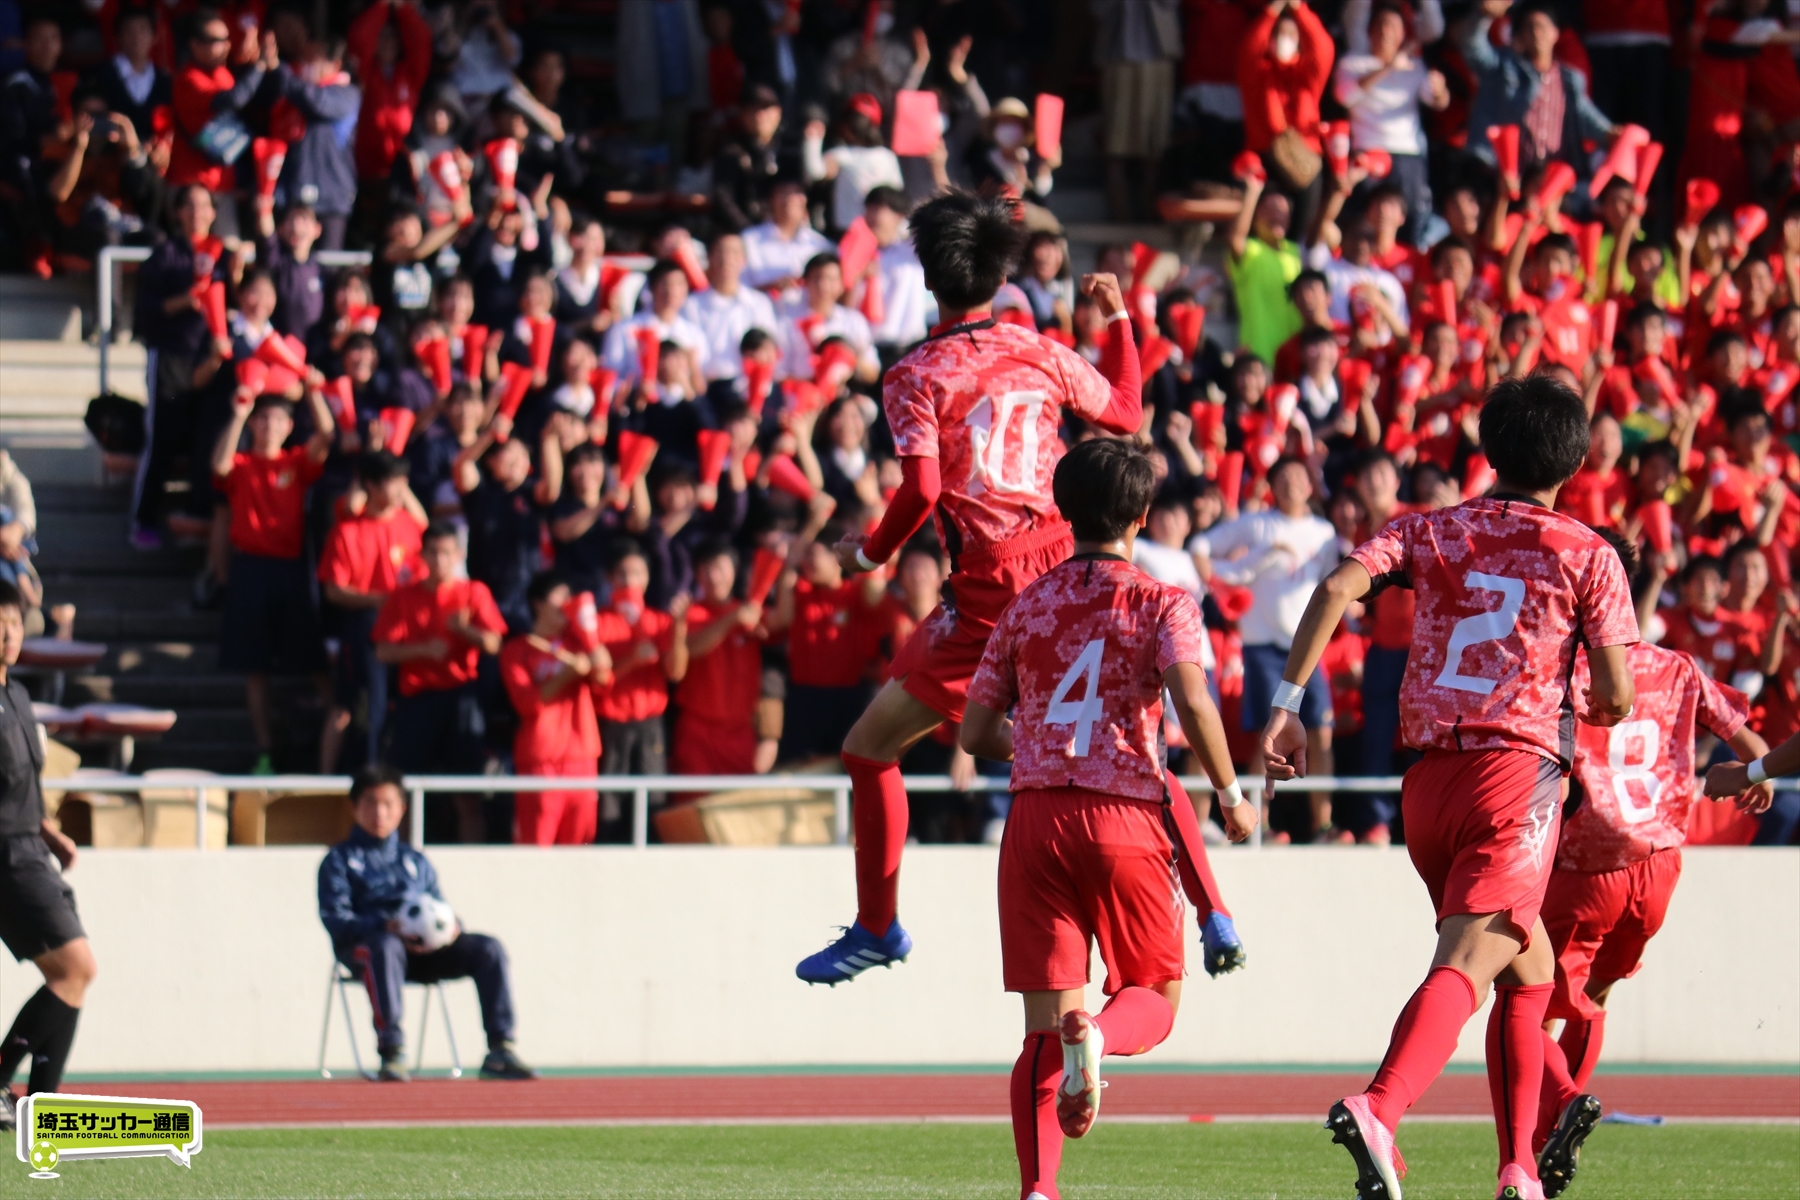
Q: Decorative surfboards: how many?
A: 0